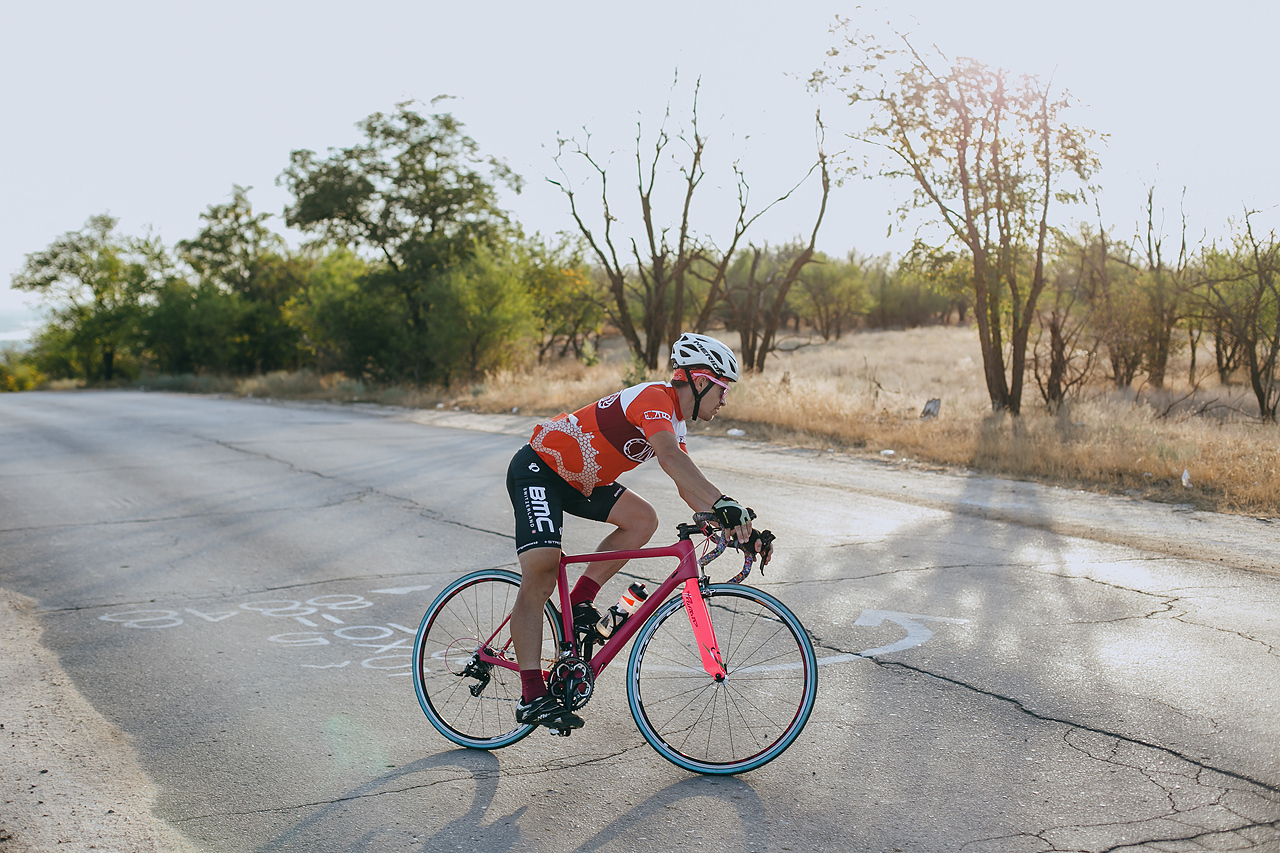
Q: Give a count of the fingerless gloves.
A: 2